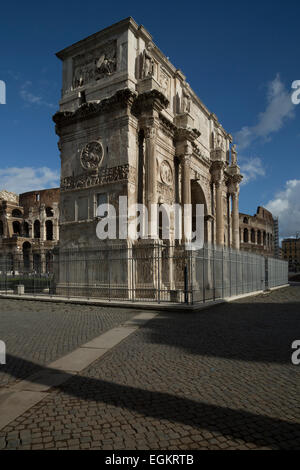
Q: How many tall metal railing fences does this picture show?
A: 1